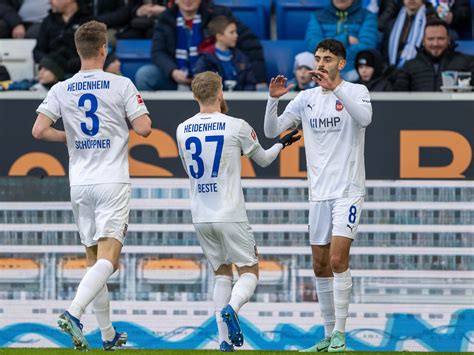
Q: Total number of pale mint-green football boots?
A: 2